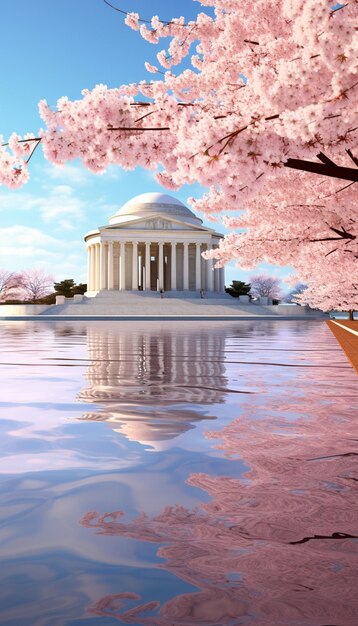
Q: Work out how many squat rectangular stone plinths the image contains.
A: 4